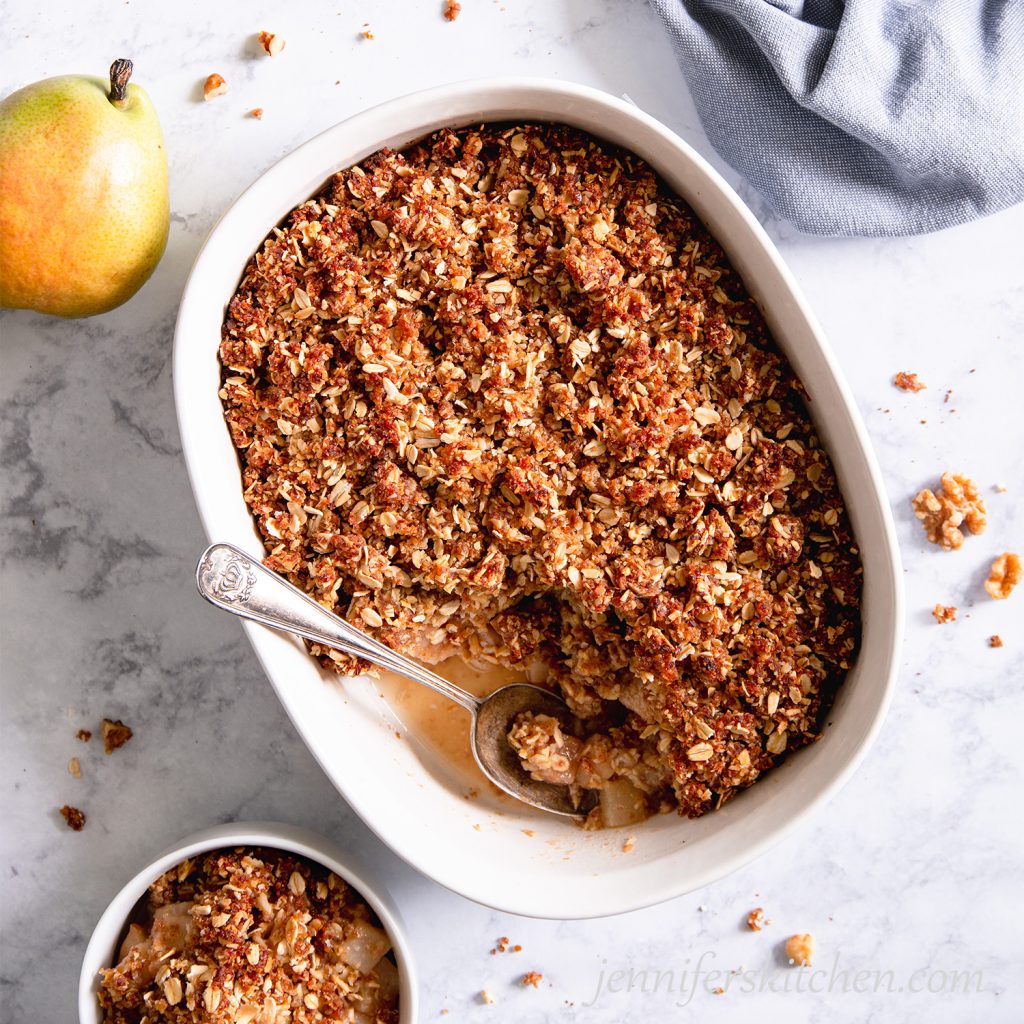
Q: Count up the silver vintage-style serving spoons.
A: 1